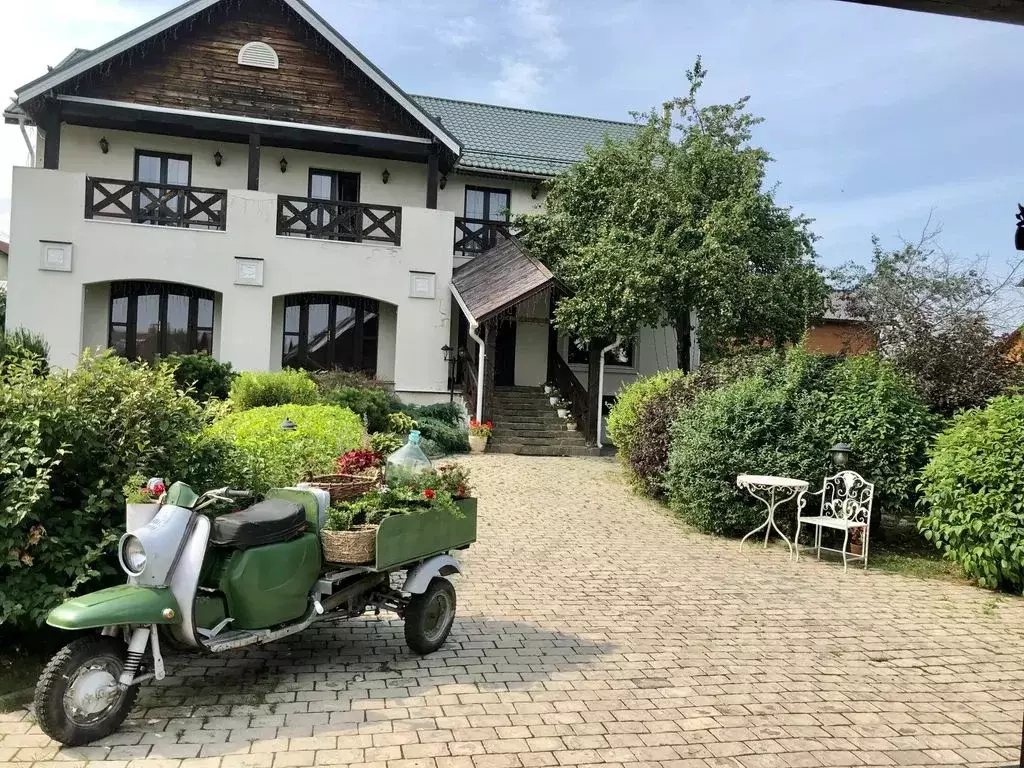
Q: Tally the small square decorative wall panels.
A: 3